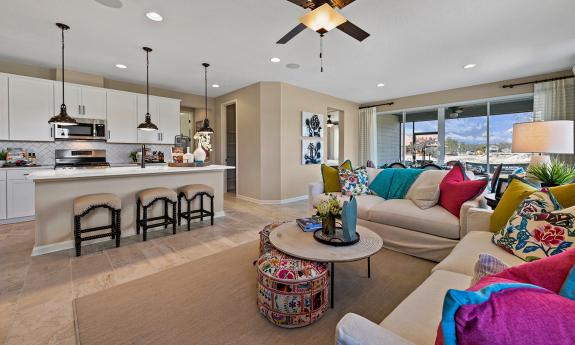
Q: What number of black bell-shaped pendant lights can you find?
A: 3